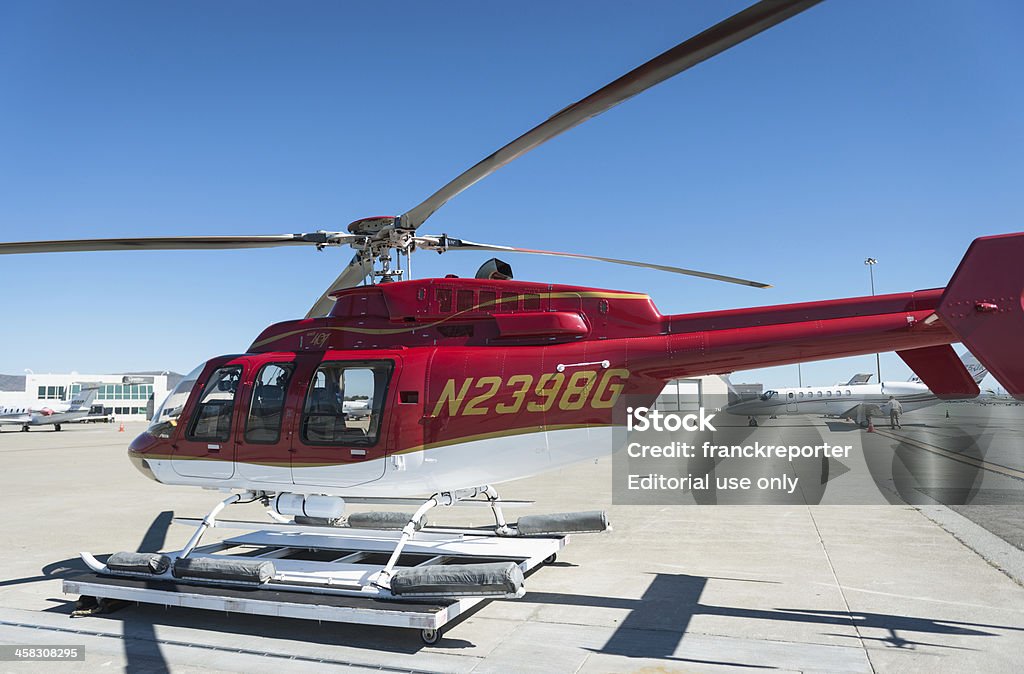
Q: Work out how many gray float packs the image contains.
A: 6